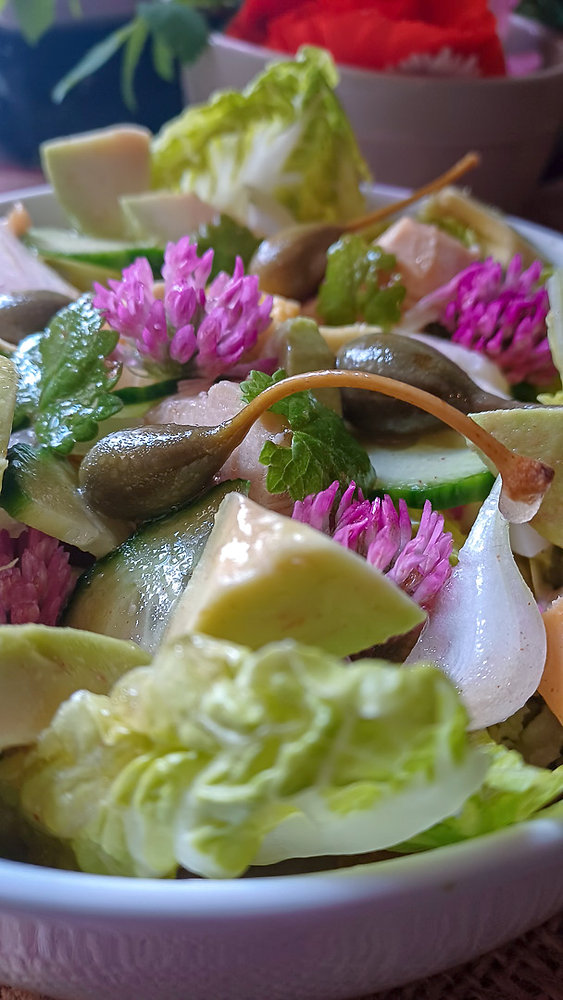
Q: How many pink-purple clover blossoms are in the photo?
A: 4